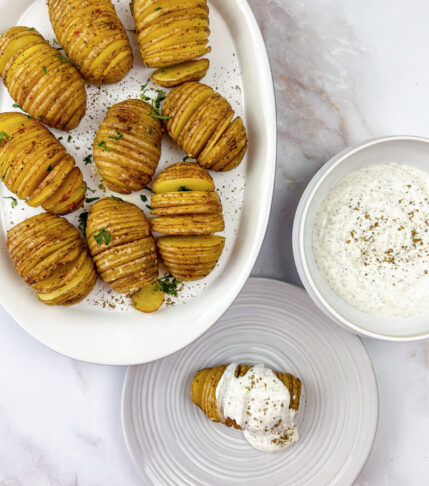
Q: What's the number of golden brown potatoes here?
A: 10